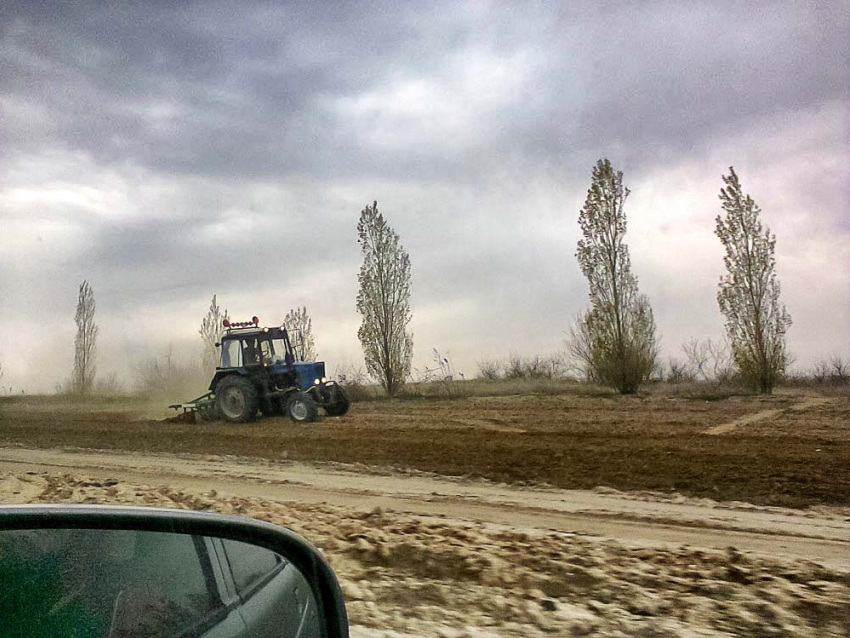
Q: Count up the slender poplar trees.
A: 6